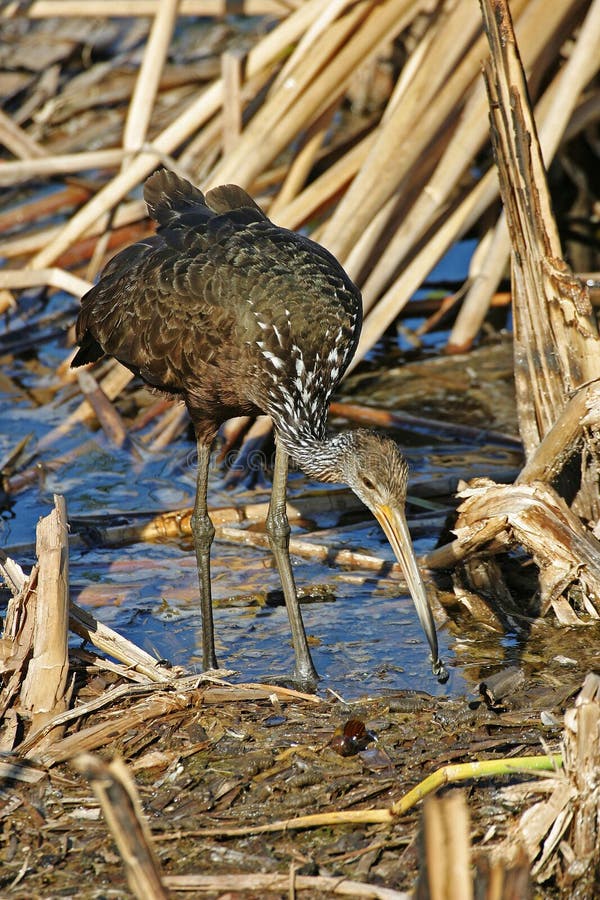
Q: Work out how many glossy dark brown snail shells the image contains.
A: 1